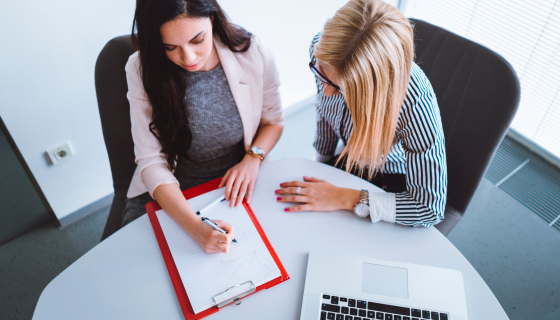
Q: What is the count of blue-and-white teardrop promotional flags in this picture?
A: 0